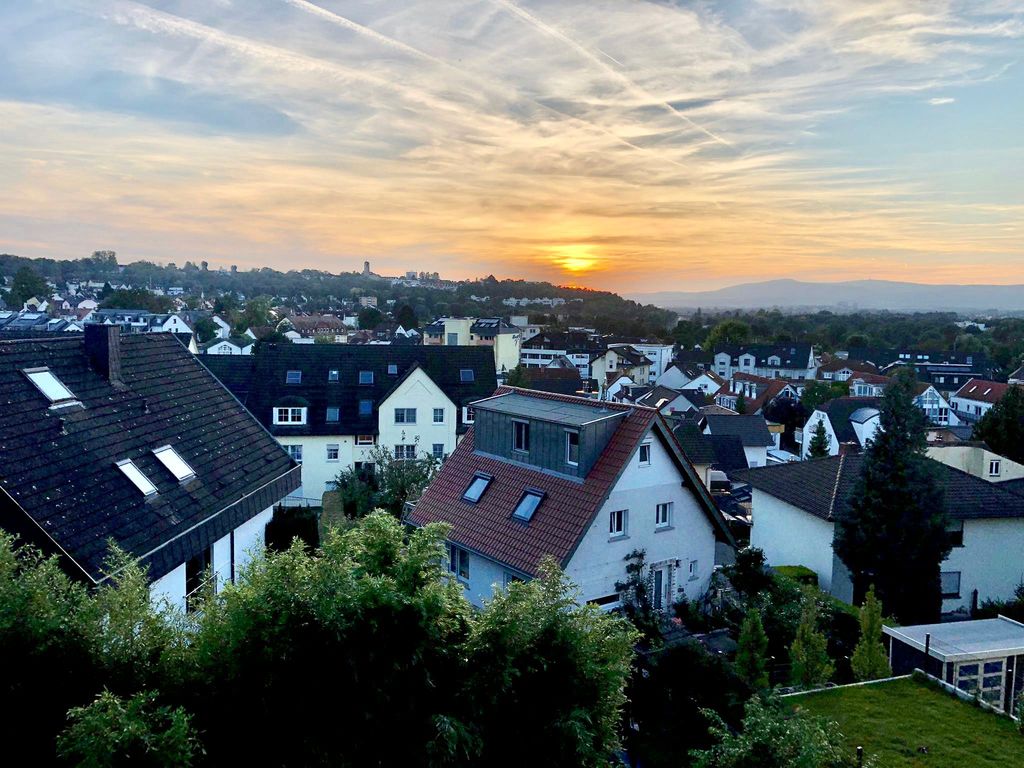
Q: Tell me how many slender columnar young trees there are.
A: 3